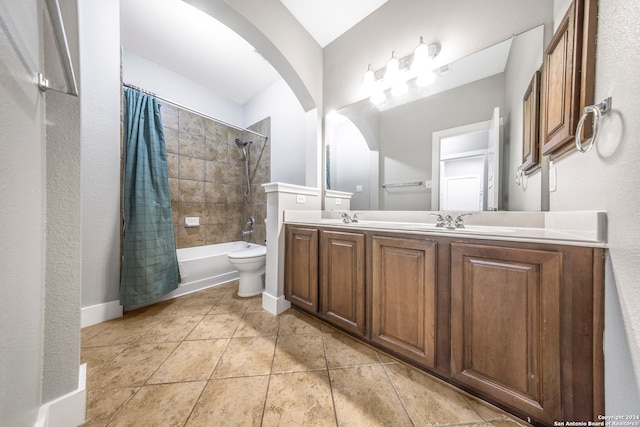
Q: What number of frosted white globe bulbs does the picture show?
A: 3